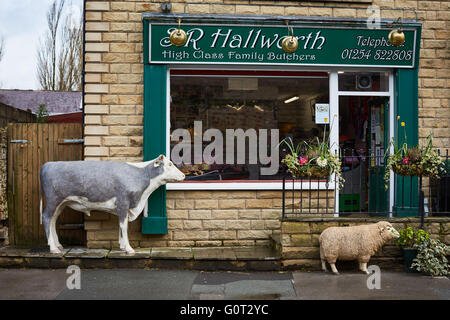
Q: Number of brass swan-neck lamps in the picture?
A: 3